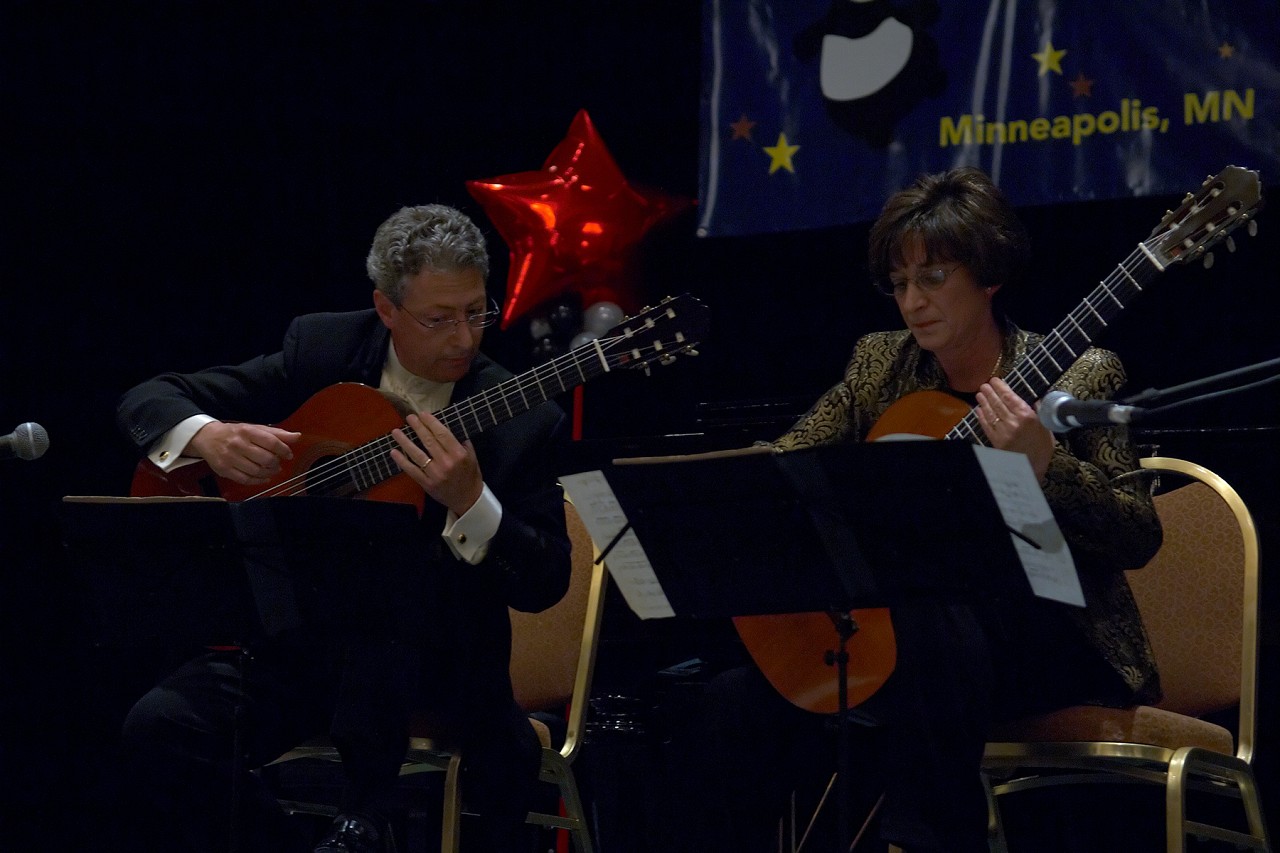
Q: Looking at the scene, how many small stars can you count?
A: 5